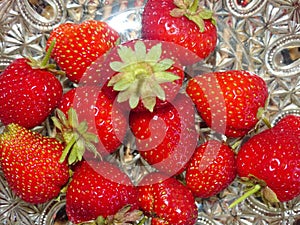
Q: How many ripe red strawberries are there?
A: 12